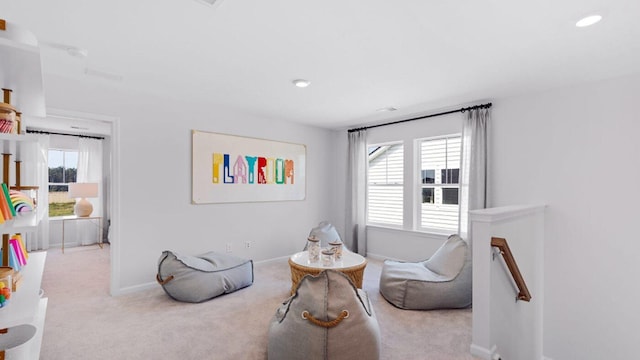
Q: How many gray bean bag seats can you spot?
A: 4